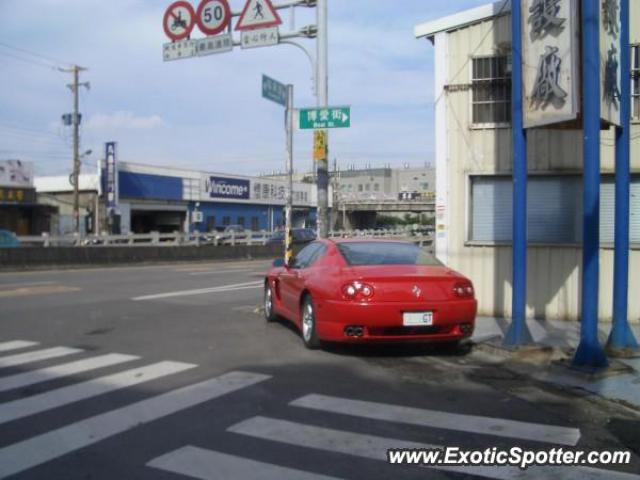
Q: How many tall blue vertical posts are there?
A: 3